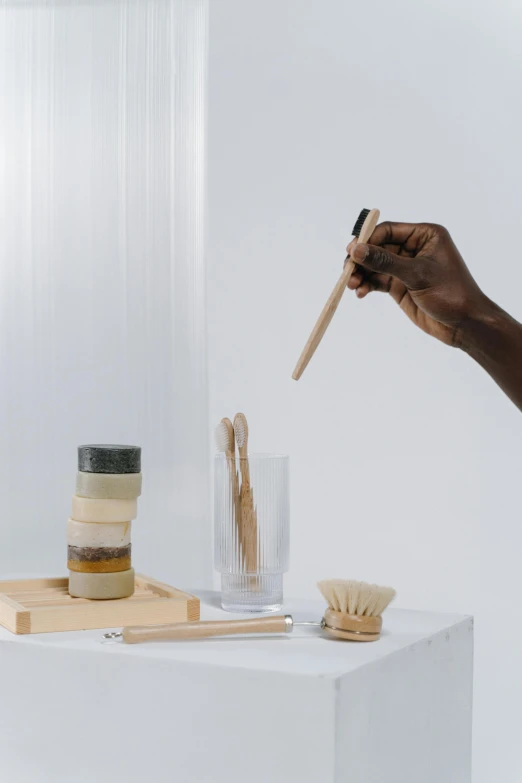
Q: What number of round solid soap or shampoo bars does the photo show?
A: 6